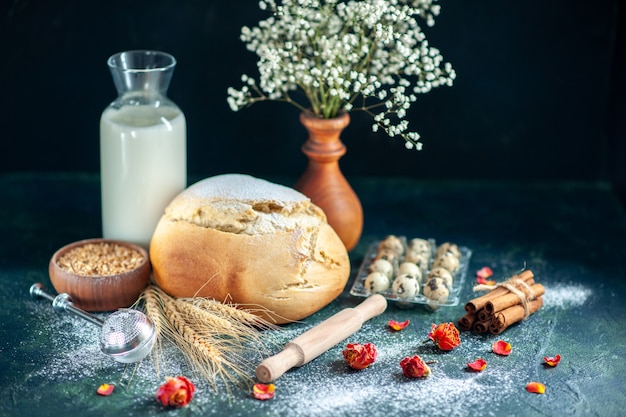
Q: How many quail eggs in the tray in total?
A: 12